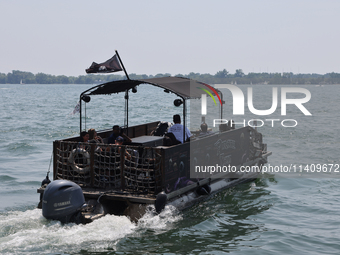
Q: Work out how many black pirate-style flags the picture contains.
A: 1